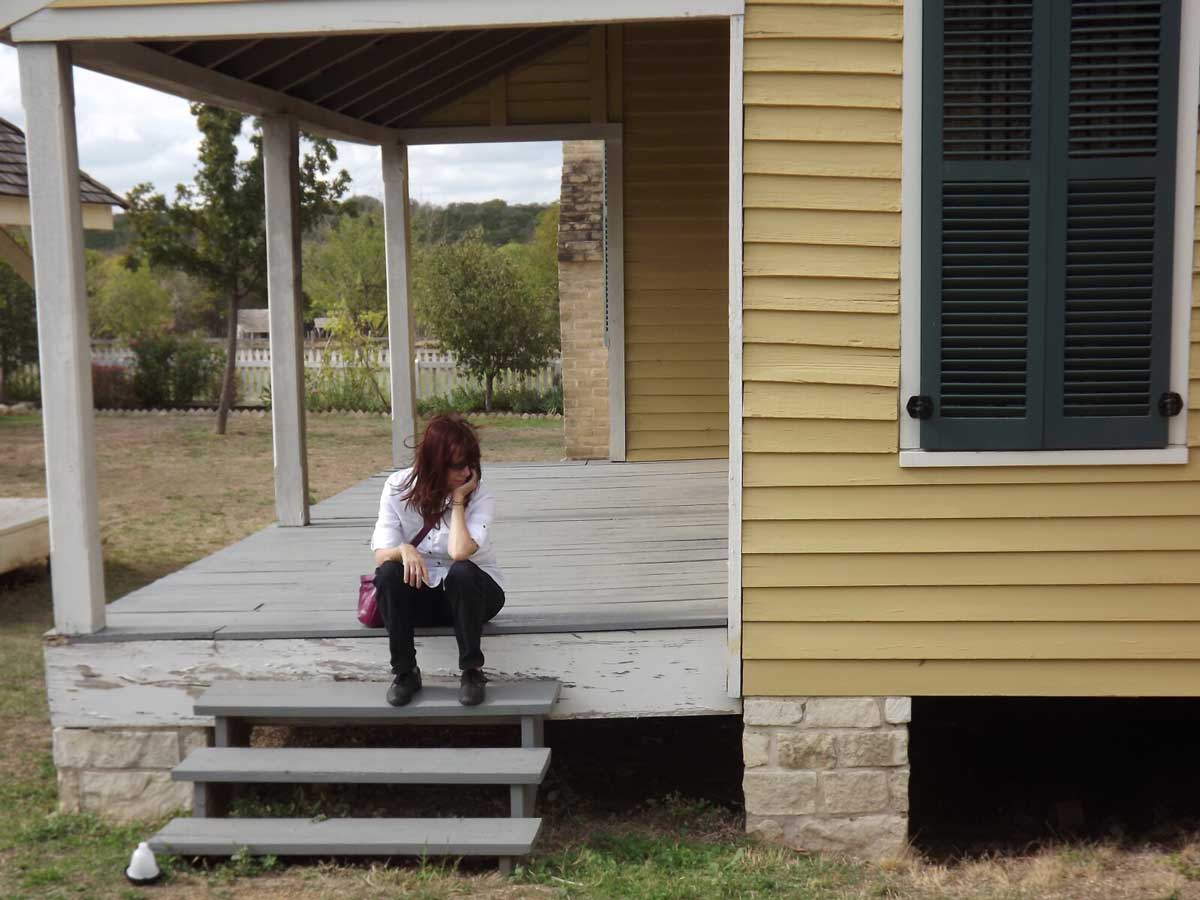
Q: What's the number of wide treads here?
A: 3